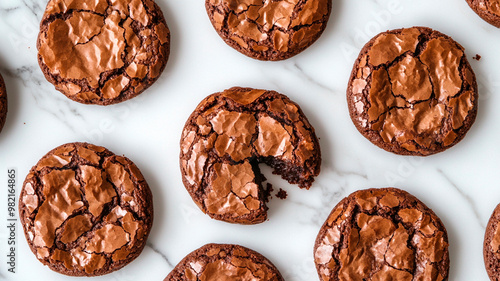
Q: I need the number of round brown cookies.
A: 10